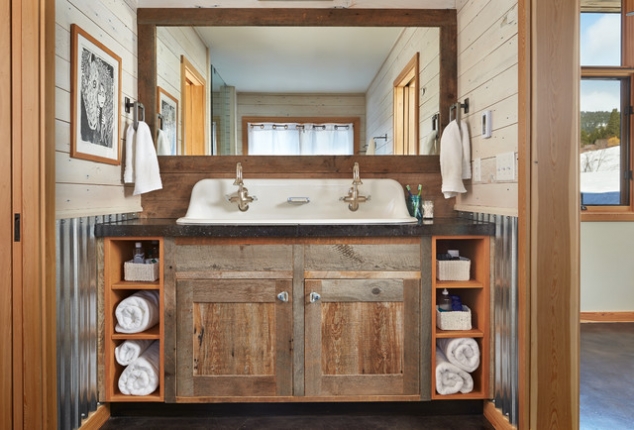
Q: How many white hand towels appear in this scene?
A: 2